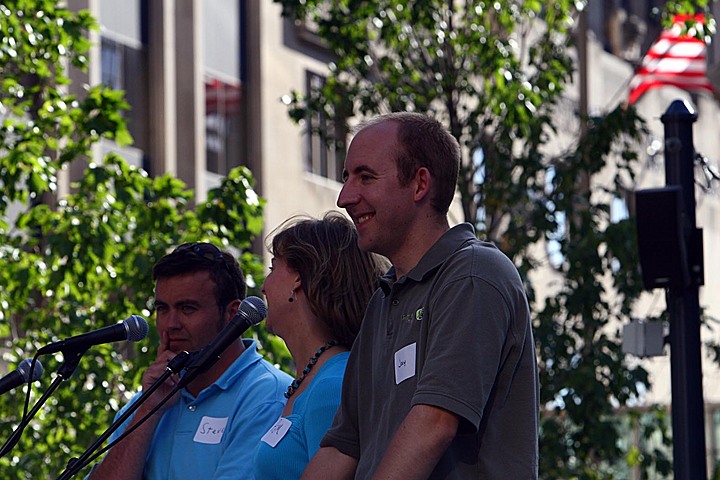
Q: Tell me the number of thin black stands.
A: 2